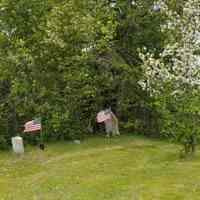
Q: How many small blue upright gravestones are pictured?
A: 0